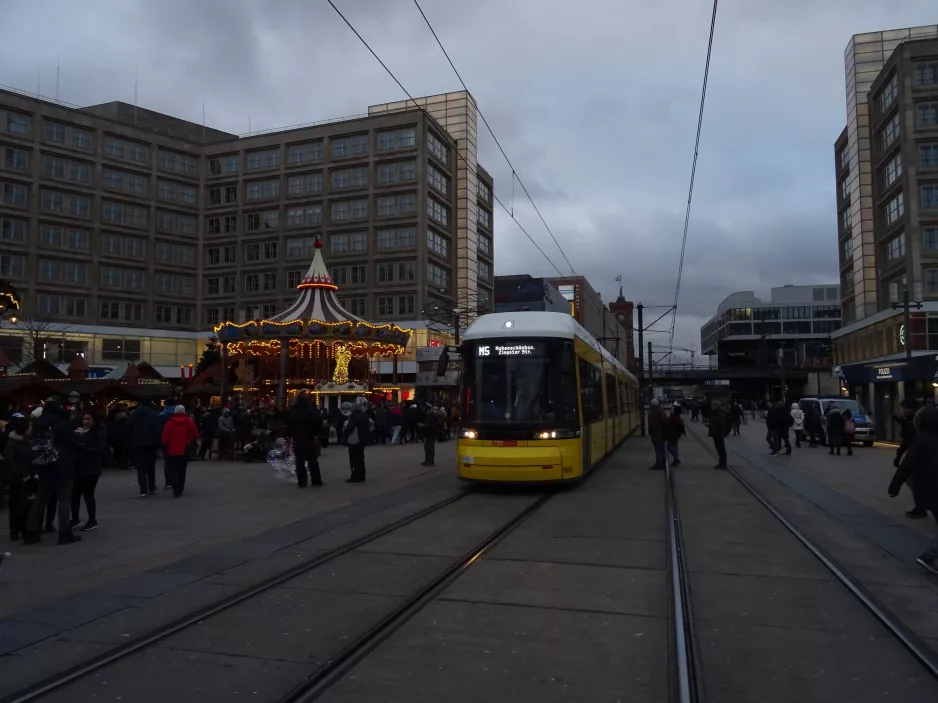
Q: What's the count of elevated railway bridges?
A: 1